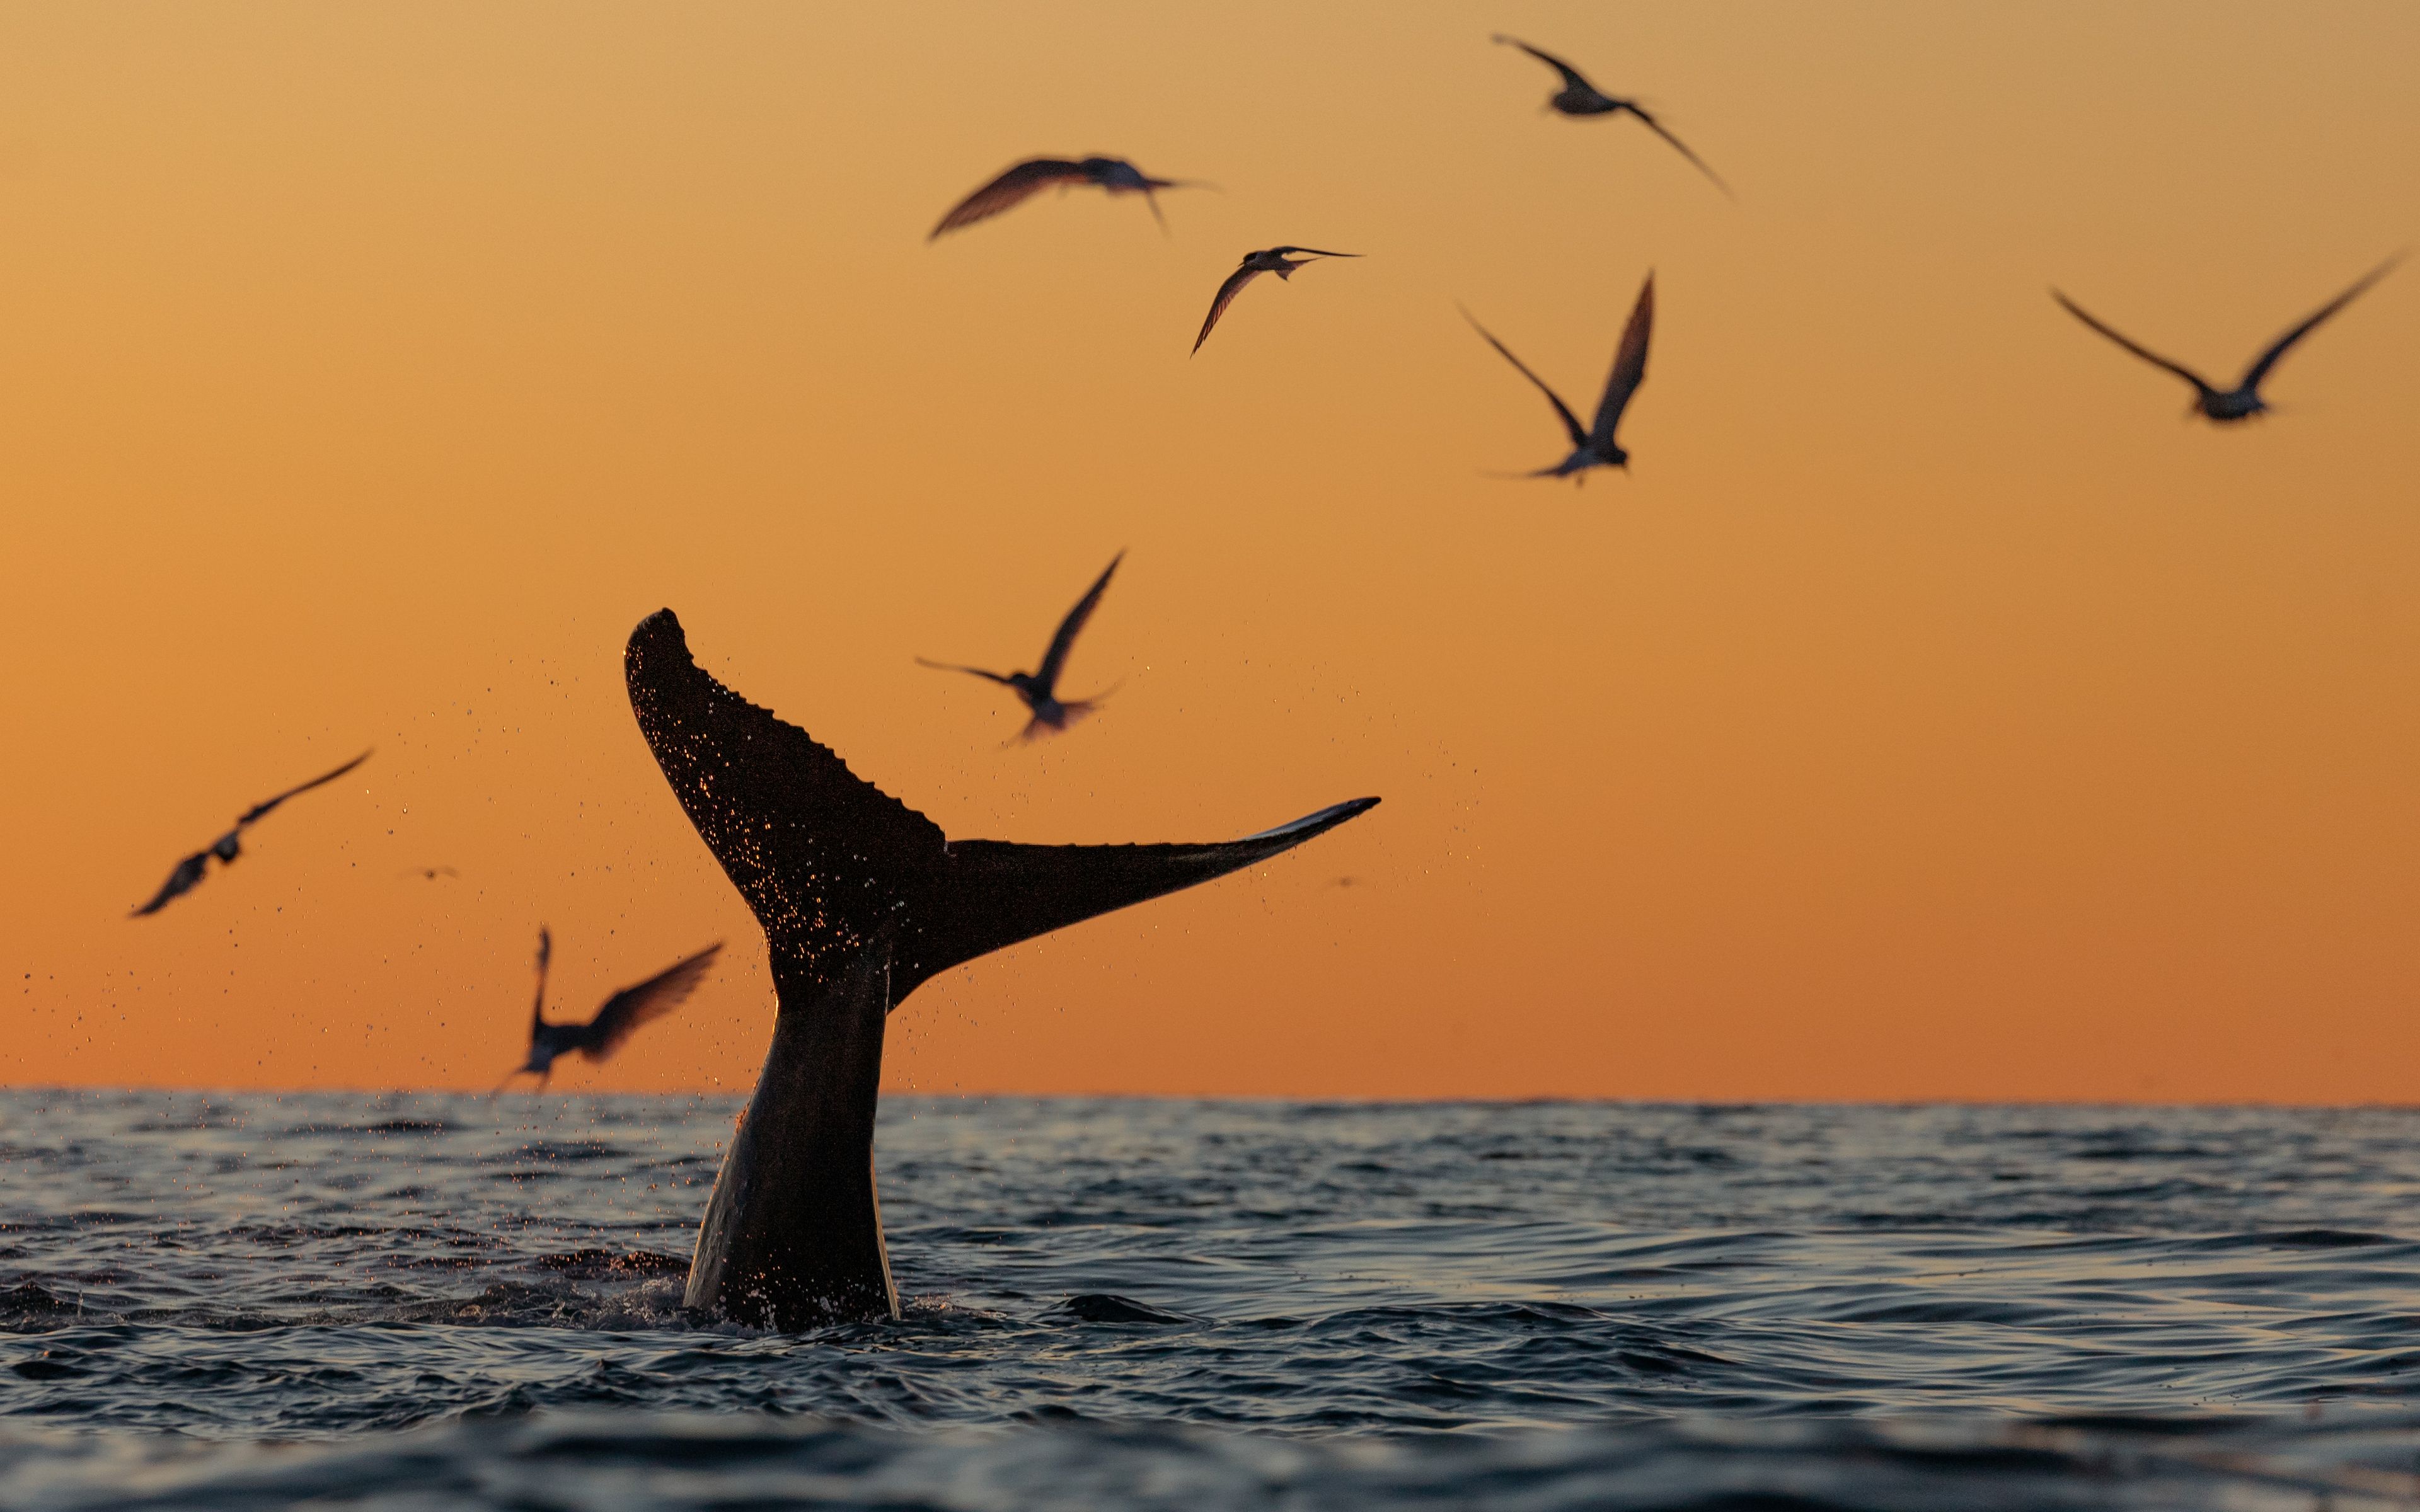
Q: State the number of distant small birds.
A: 2